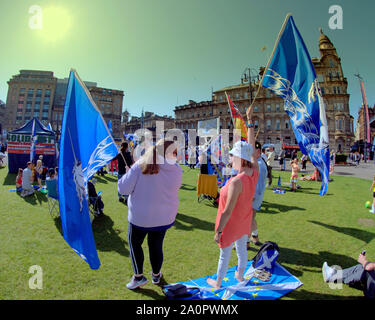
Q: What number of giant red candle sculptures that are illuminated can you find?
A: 0